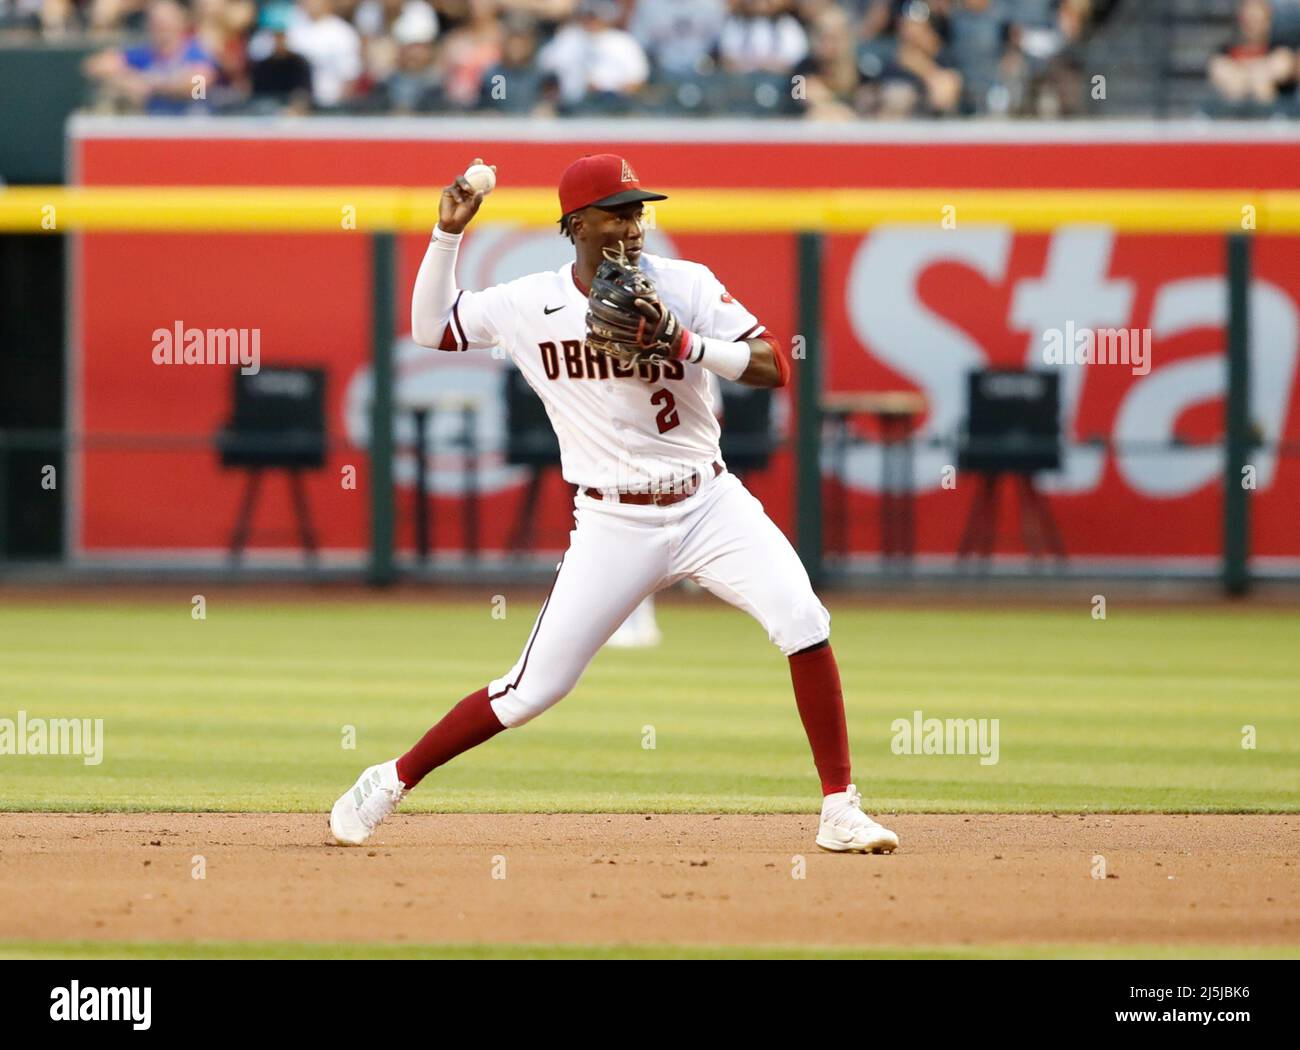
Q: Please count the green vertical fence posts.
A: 3